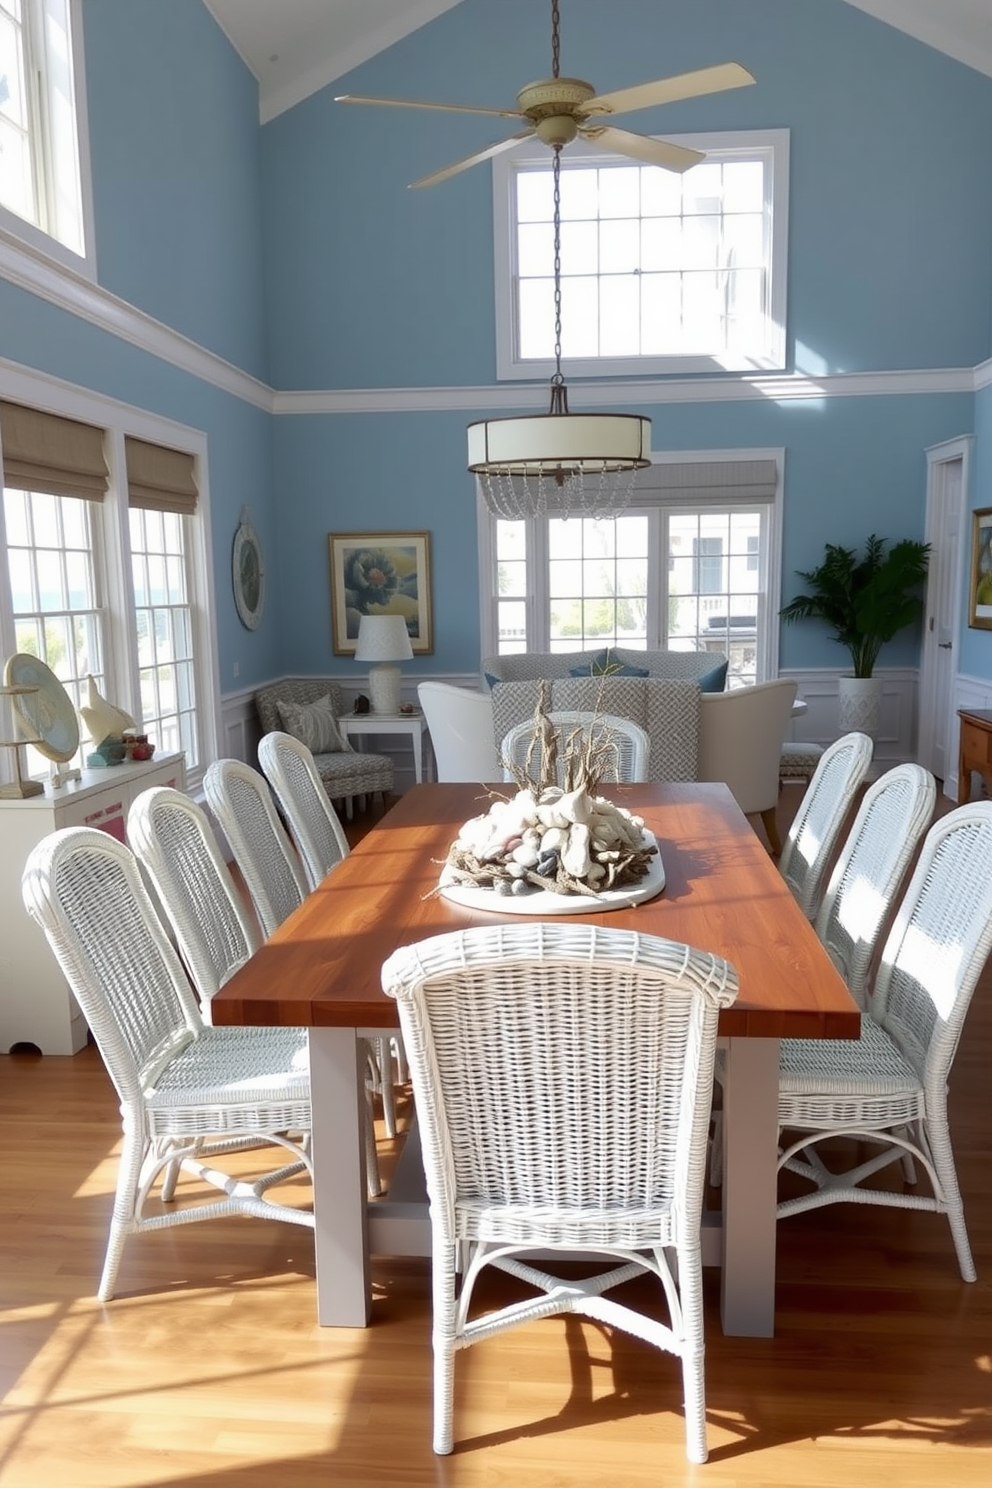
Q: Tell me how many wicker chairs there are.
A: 9